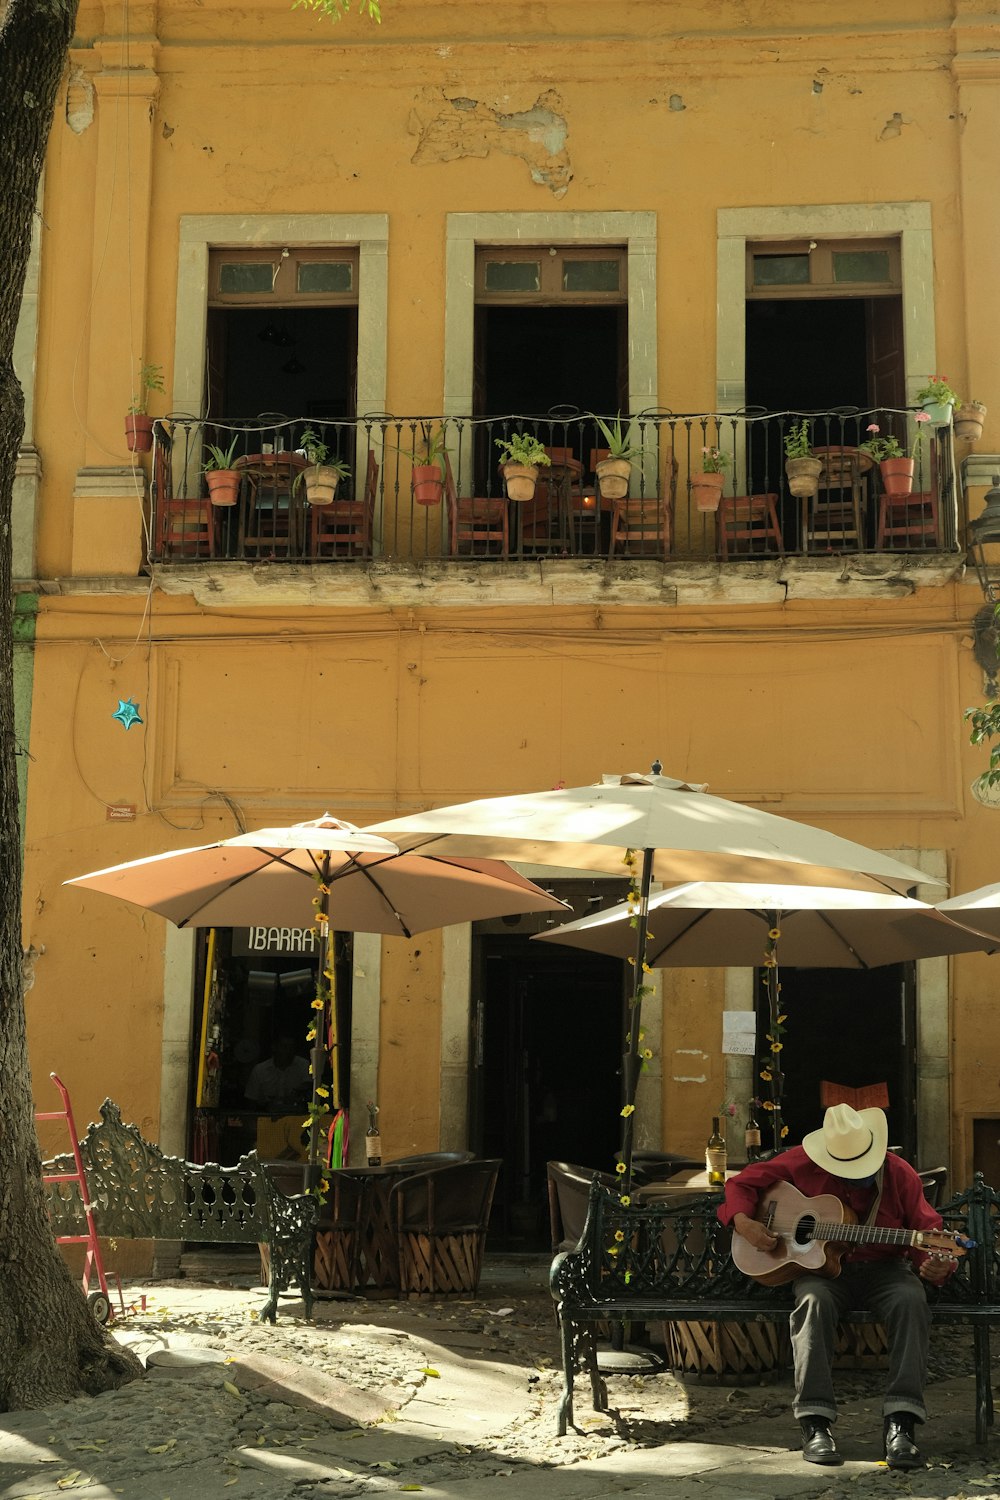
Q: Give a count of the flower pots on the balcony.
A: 11